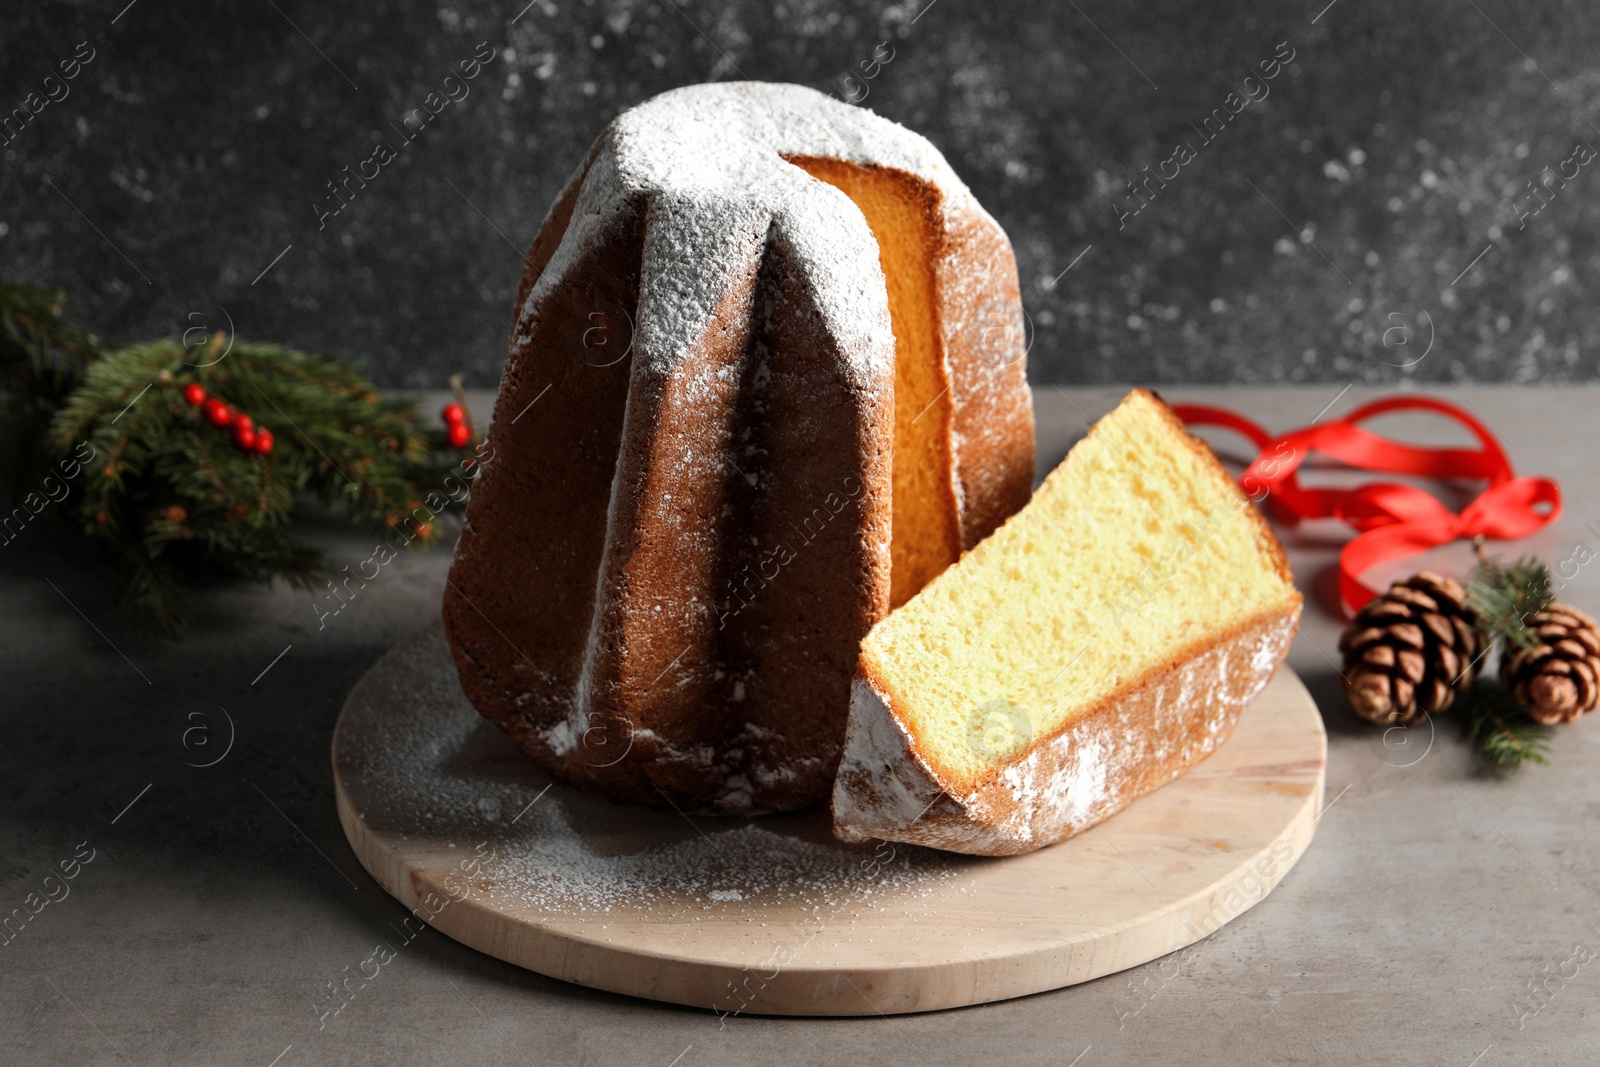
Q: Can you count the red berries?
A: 7